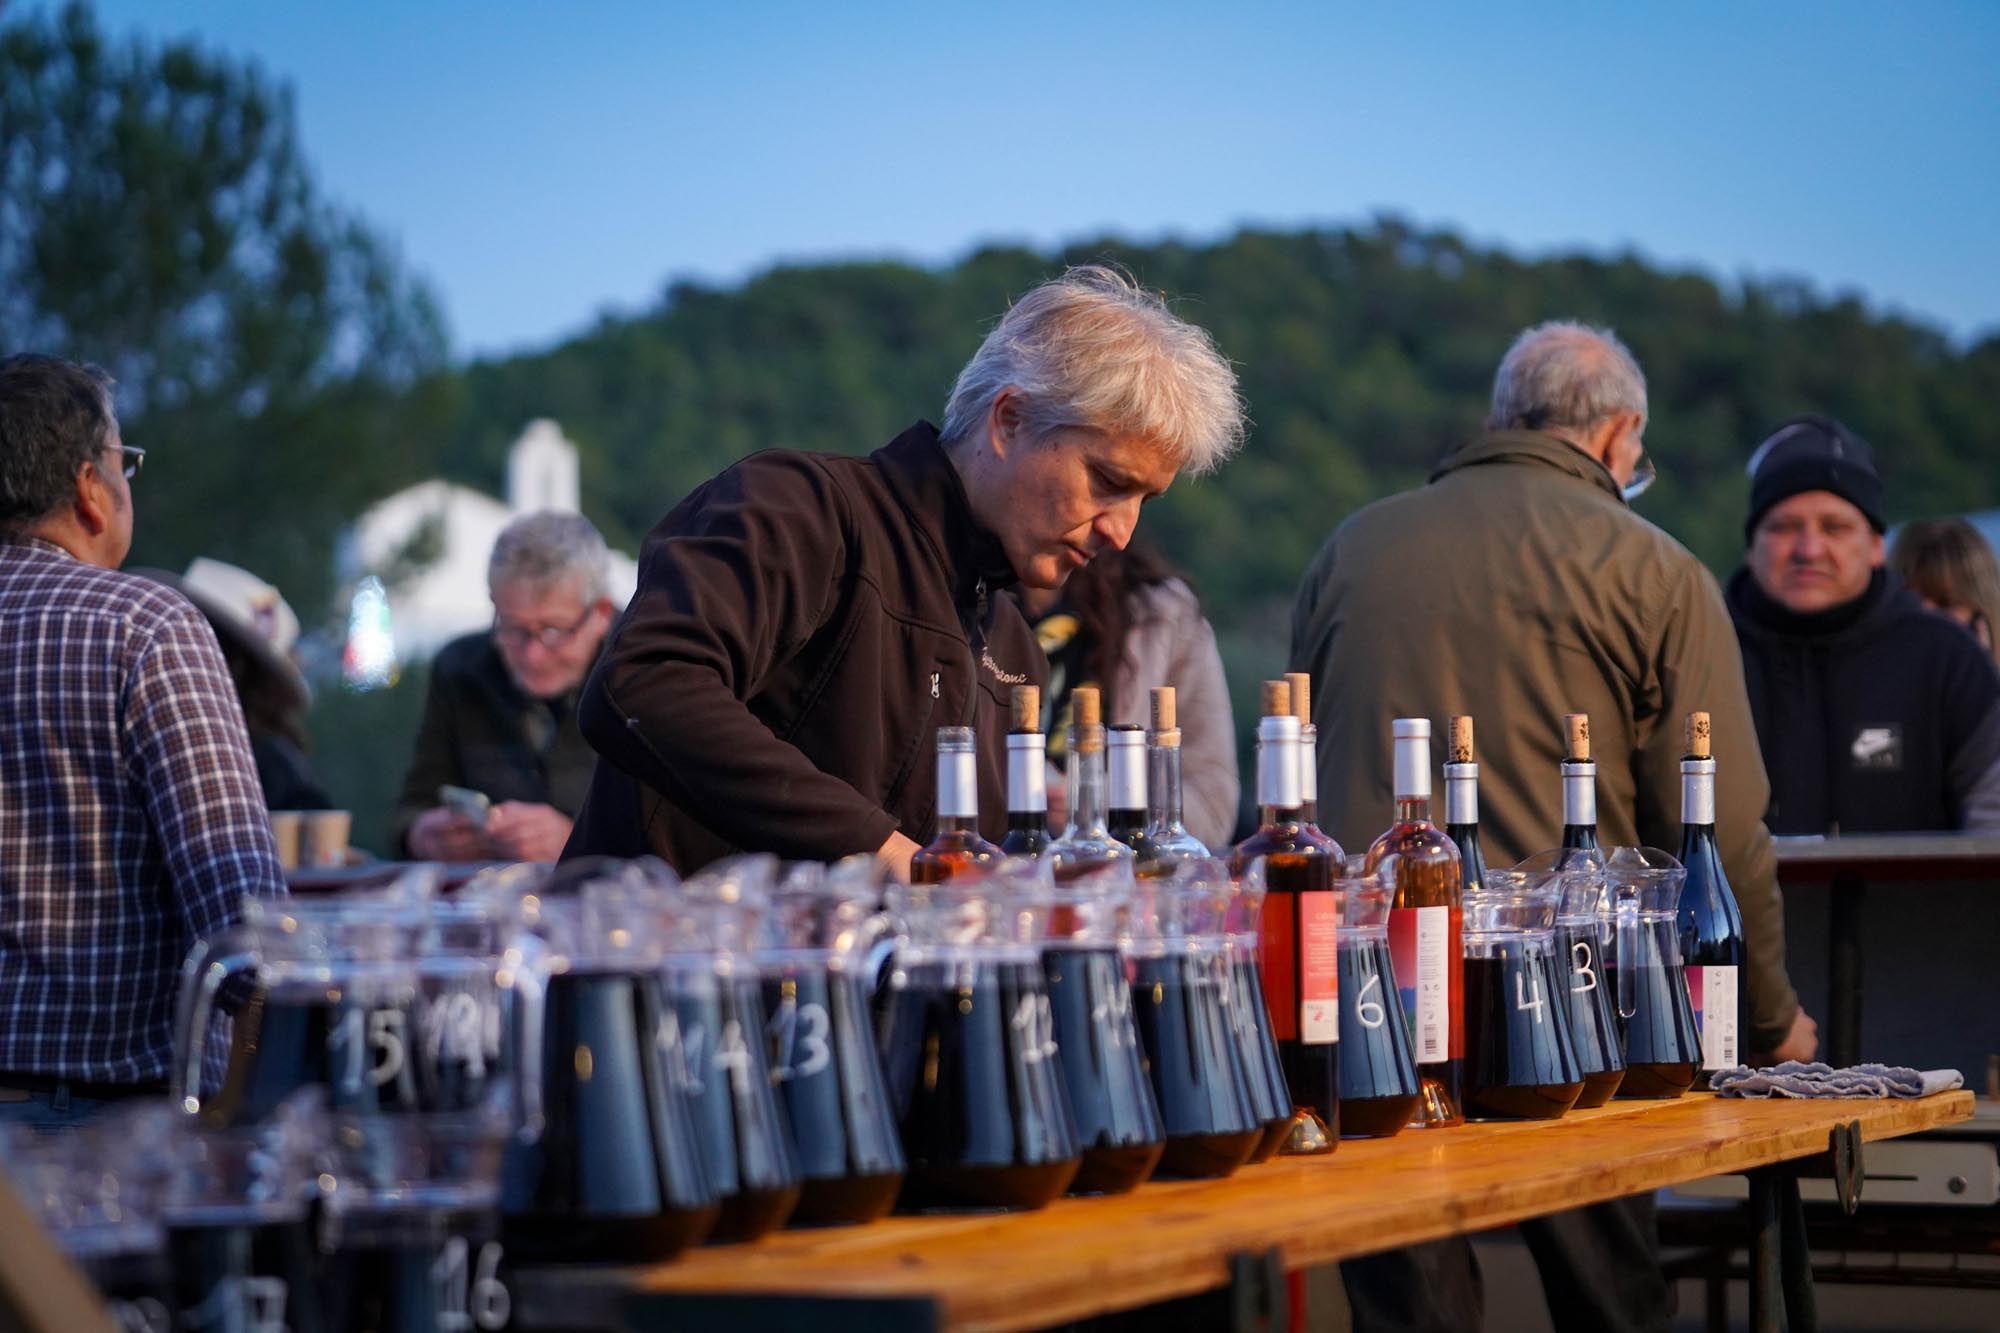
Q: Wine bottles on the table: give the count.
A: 11